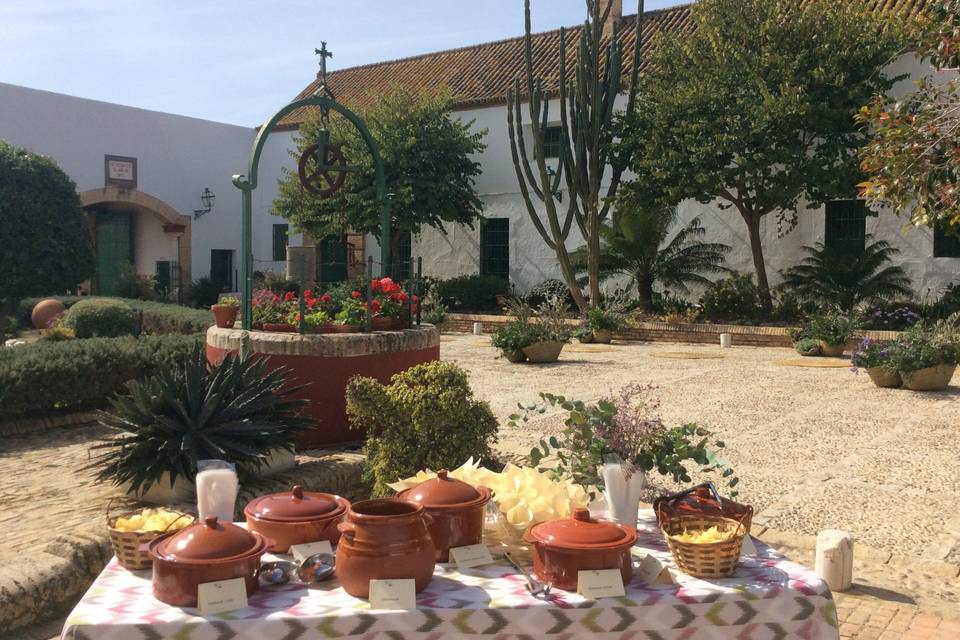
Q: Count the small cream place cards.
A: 7